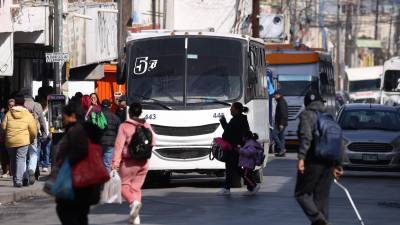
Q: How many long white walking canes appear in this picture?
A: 1